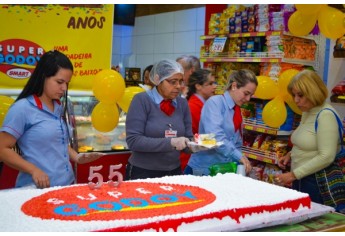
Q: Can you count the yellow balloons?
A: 11